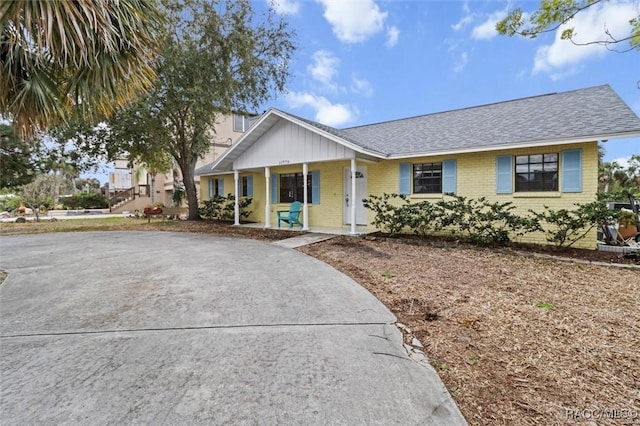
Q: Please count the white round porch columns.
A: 4